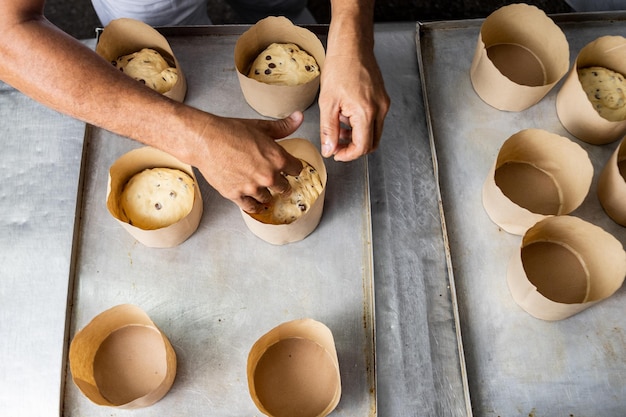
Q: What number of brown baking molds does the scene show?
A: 11